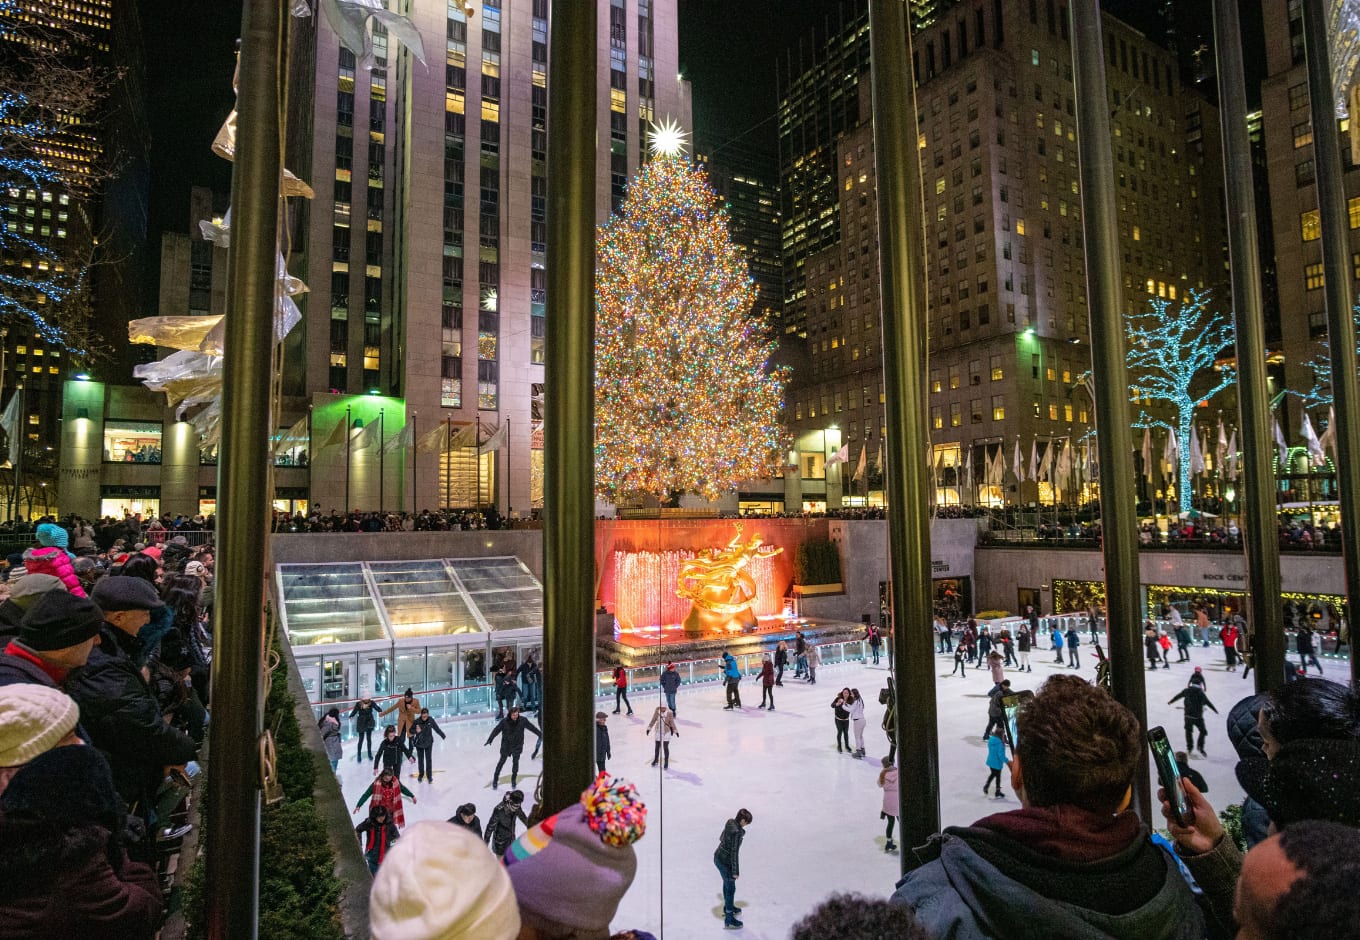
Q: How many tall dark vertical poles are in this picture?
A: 6